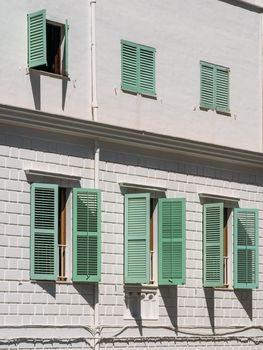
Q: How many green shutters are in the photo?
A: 12